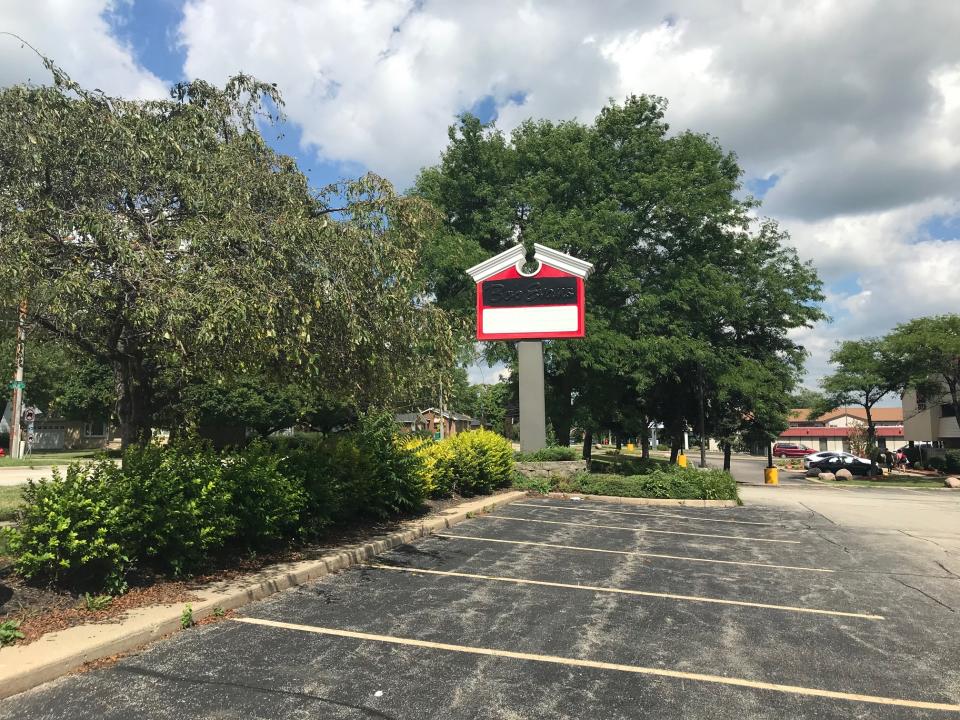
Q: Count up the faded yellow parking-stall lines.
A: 5